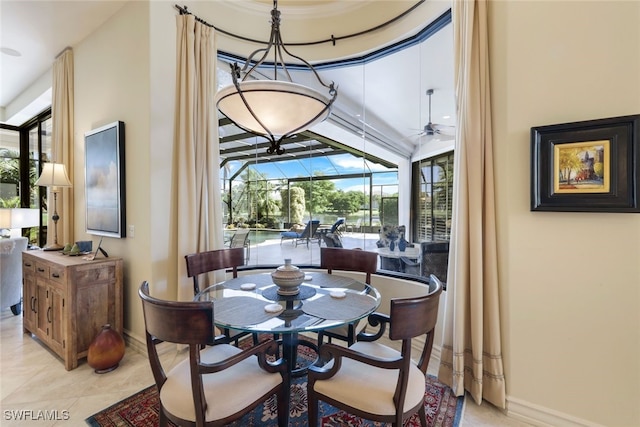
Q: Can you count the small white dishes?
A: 4